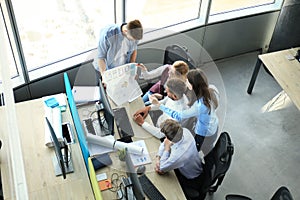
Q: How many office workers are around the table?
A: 5